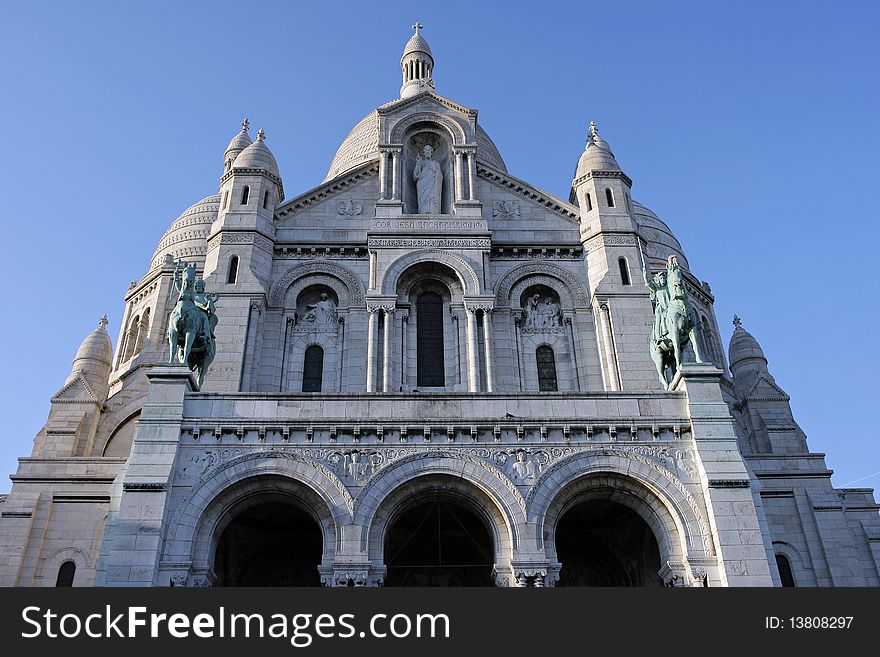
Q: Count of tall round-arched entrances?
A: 3